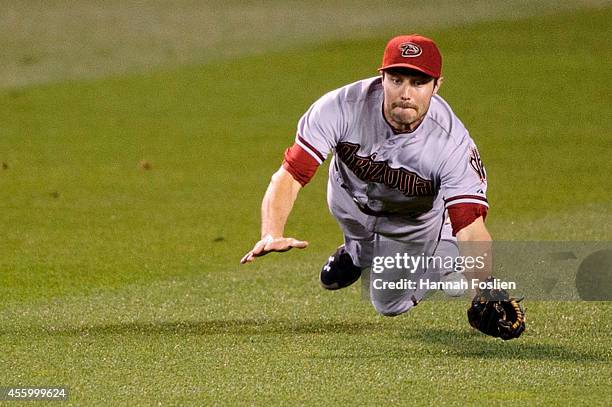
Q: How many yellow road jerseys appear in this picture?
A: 0